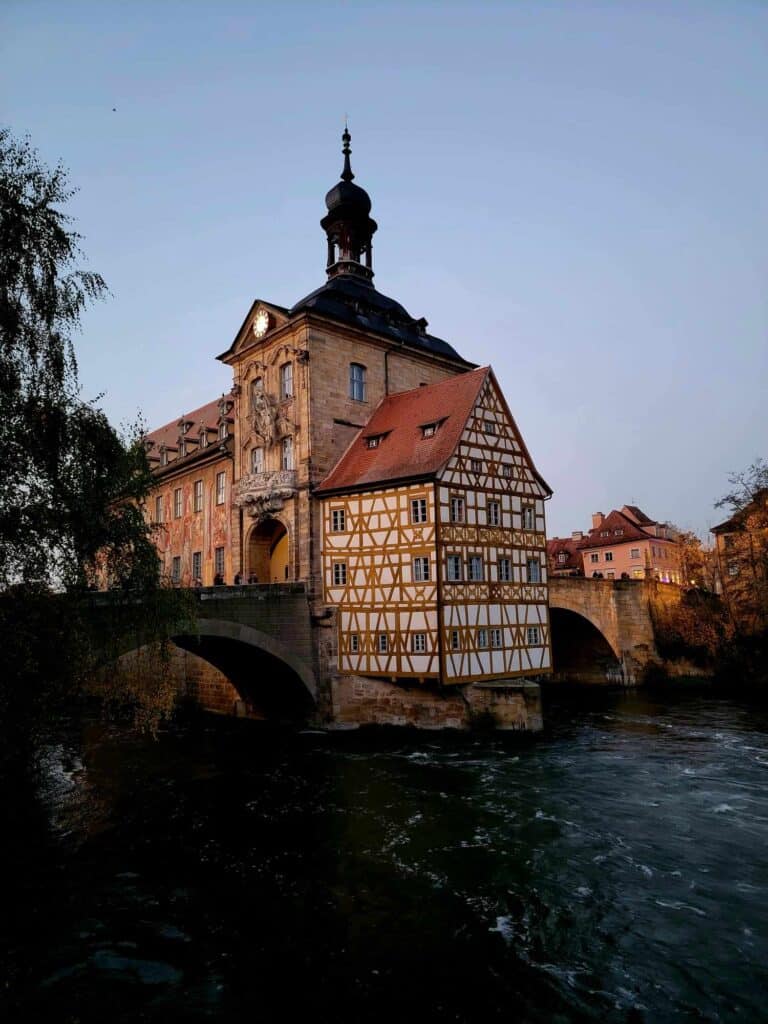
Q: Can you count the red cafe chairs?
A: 0